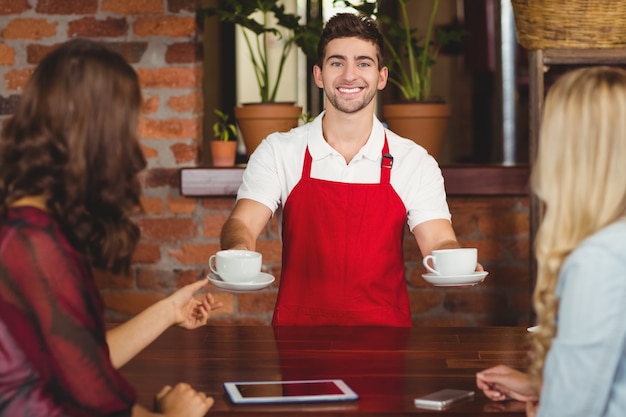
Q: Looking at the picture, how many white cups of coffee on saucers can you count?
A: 2